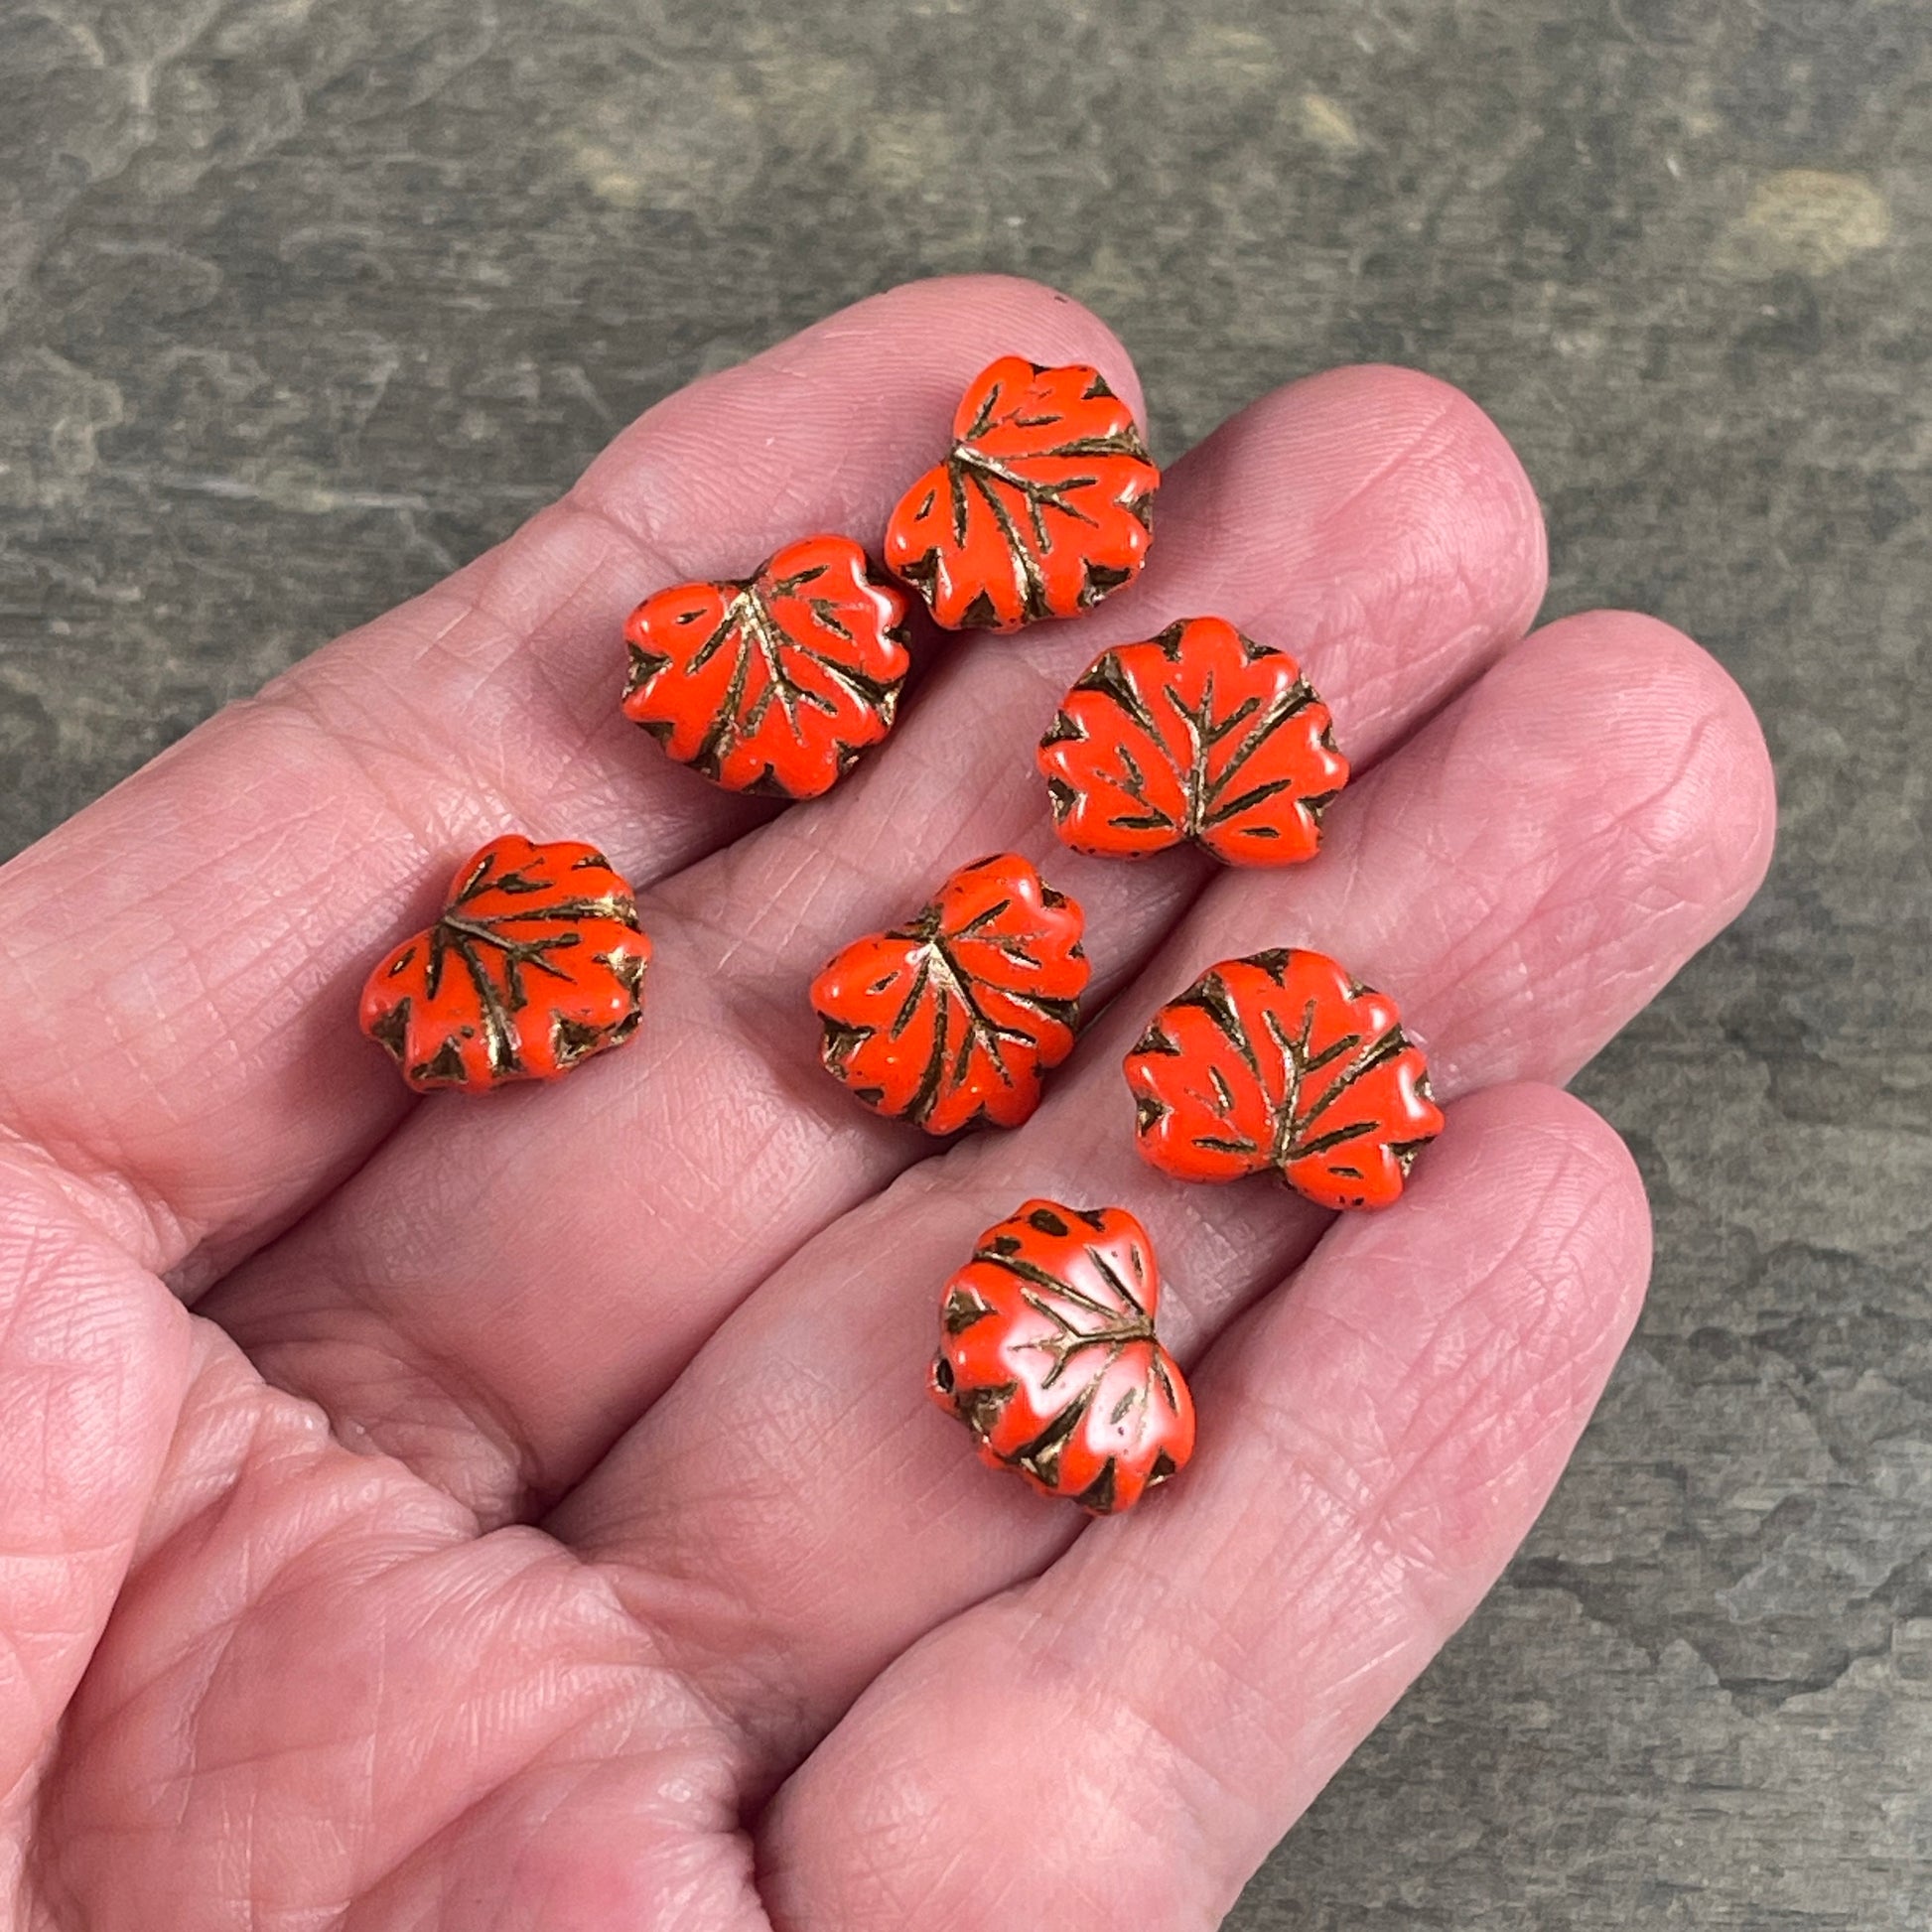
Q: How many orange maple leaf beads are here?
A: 7